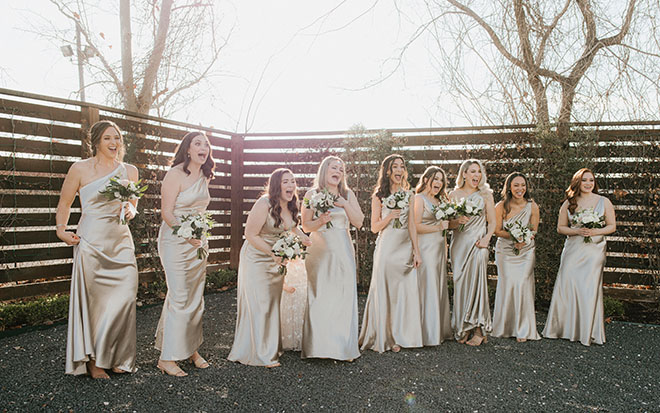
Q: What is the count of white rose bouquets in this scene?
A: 9